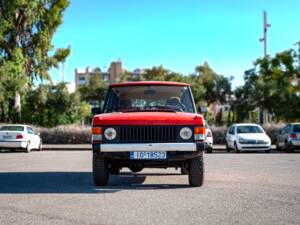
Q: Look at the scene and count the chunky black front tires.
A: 2